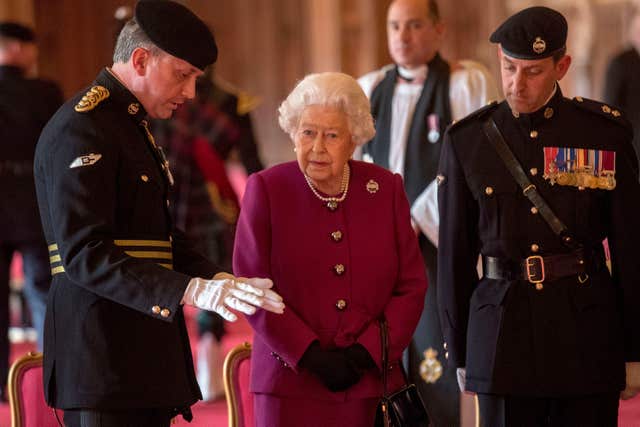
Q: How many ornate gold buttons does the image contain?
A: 4